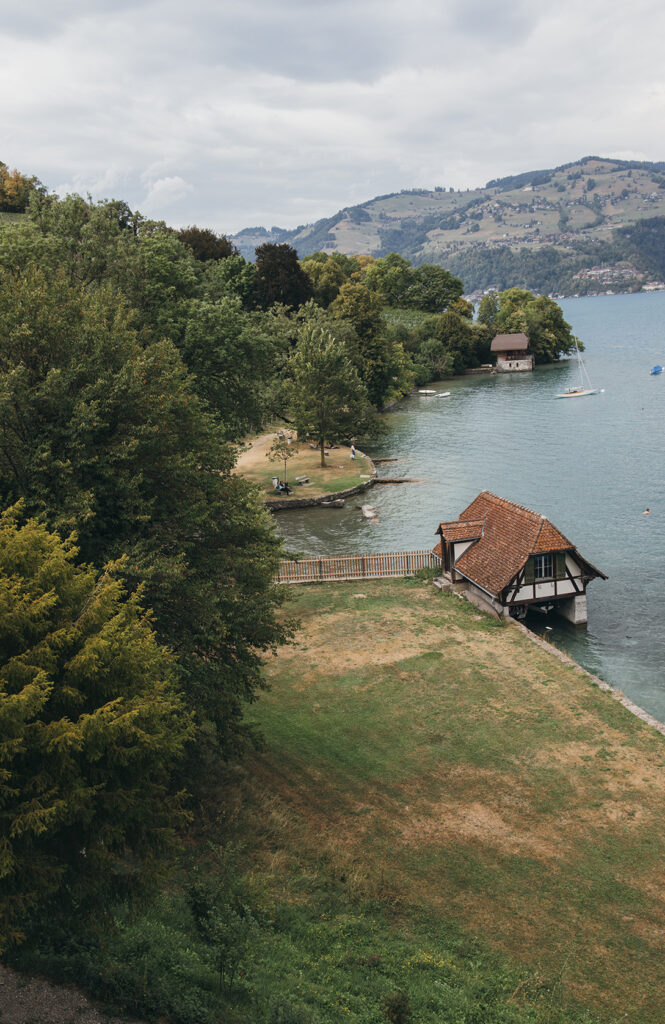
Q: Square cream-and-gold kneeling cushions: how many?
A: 0